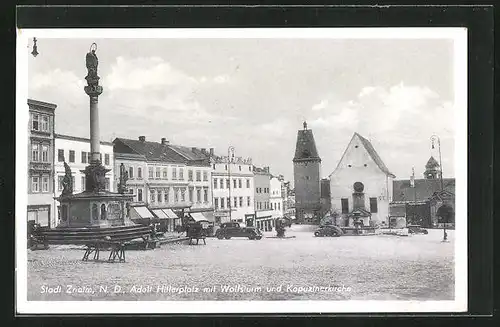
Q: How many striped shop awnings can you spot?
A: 0